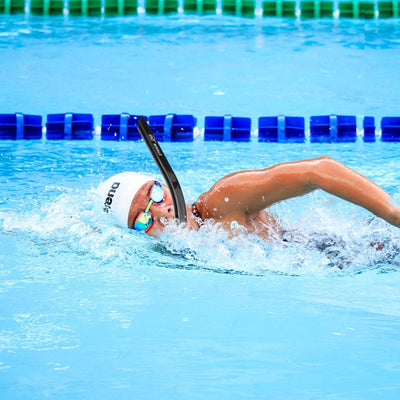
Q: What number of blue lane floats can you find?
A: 9